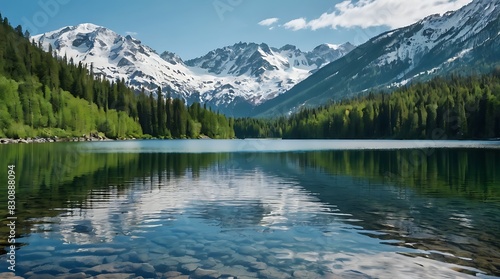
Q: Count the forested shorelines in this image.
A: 2